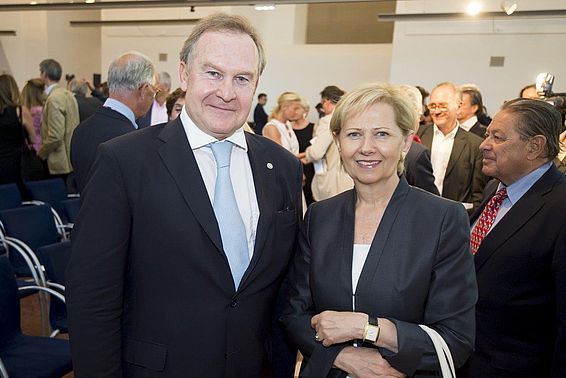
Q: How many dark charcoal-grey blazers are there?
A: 1